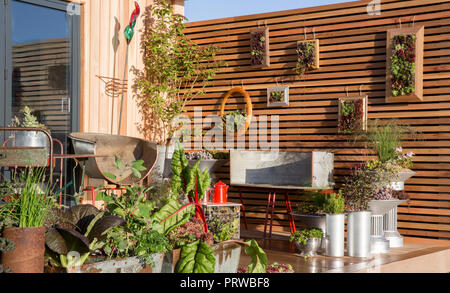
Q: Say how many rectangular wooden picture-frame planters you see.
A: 5